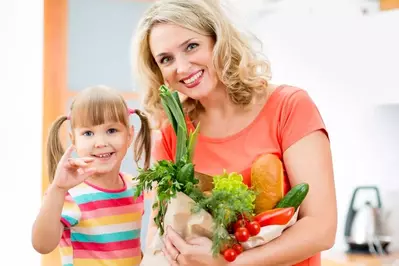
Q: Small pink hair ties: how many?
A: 2